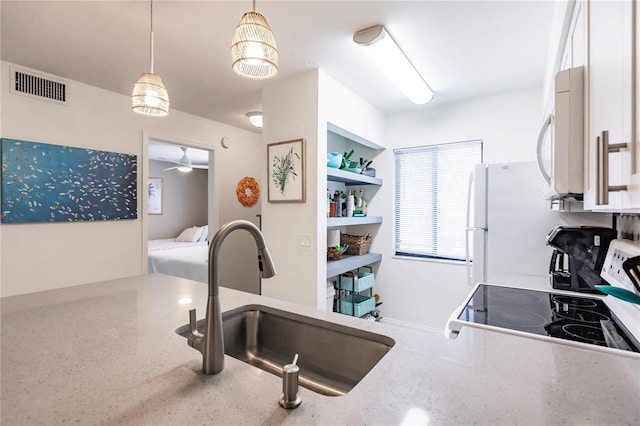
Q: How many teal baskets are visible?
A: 2